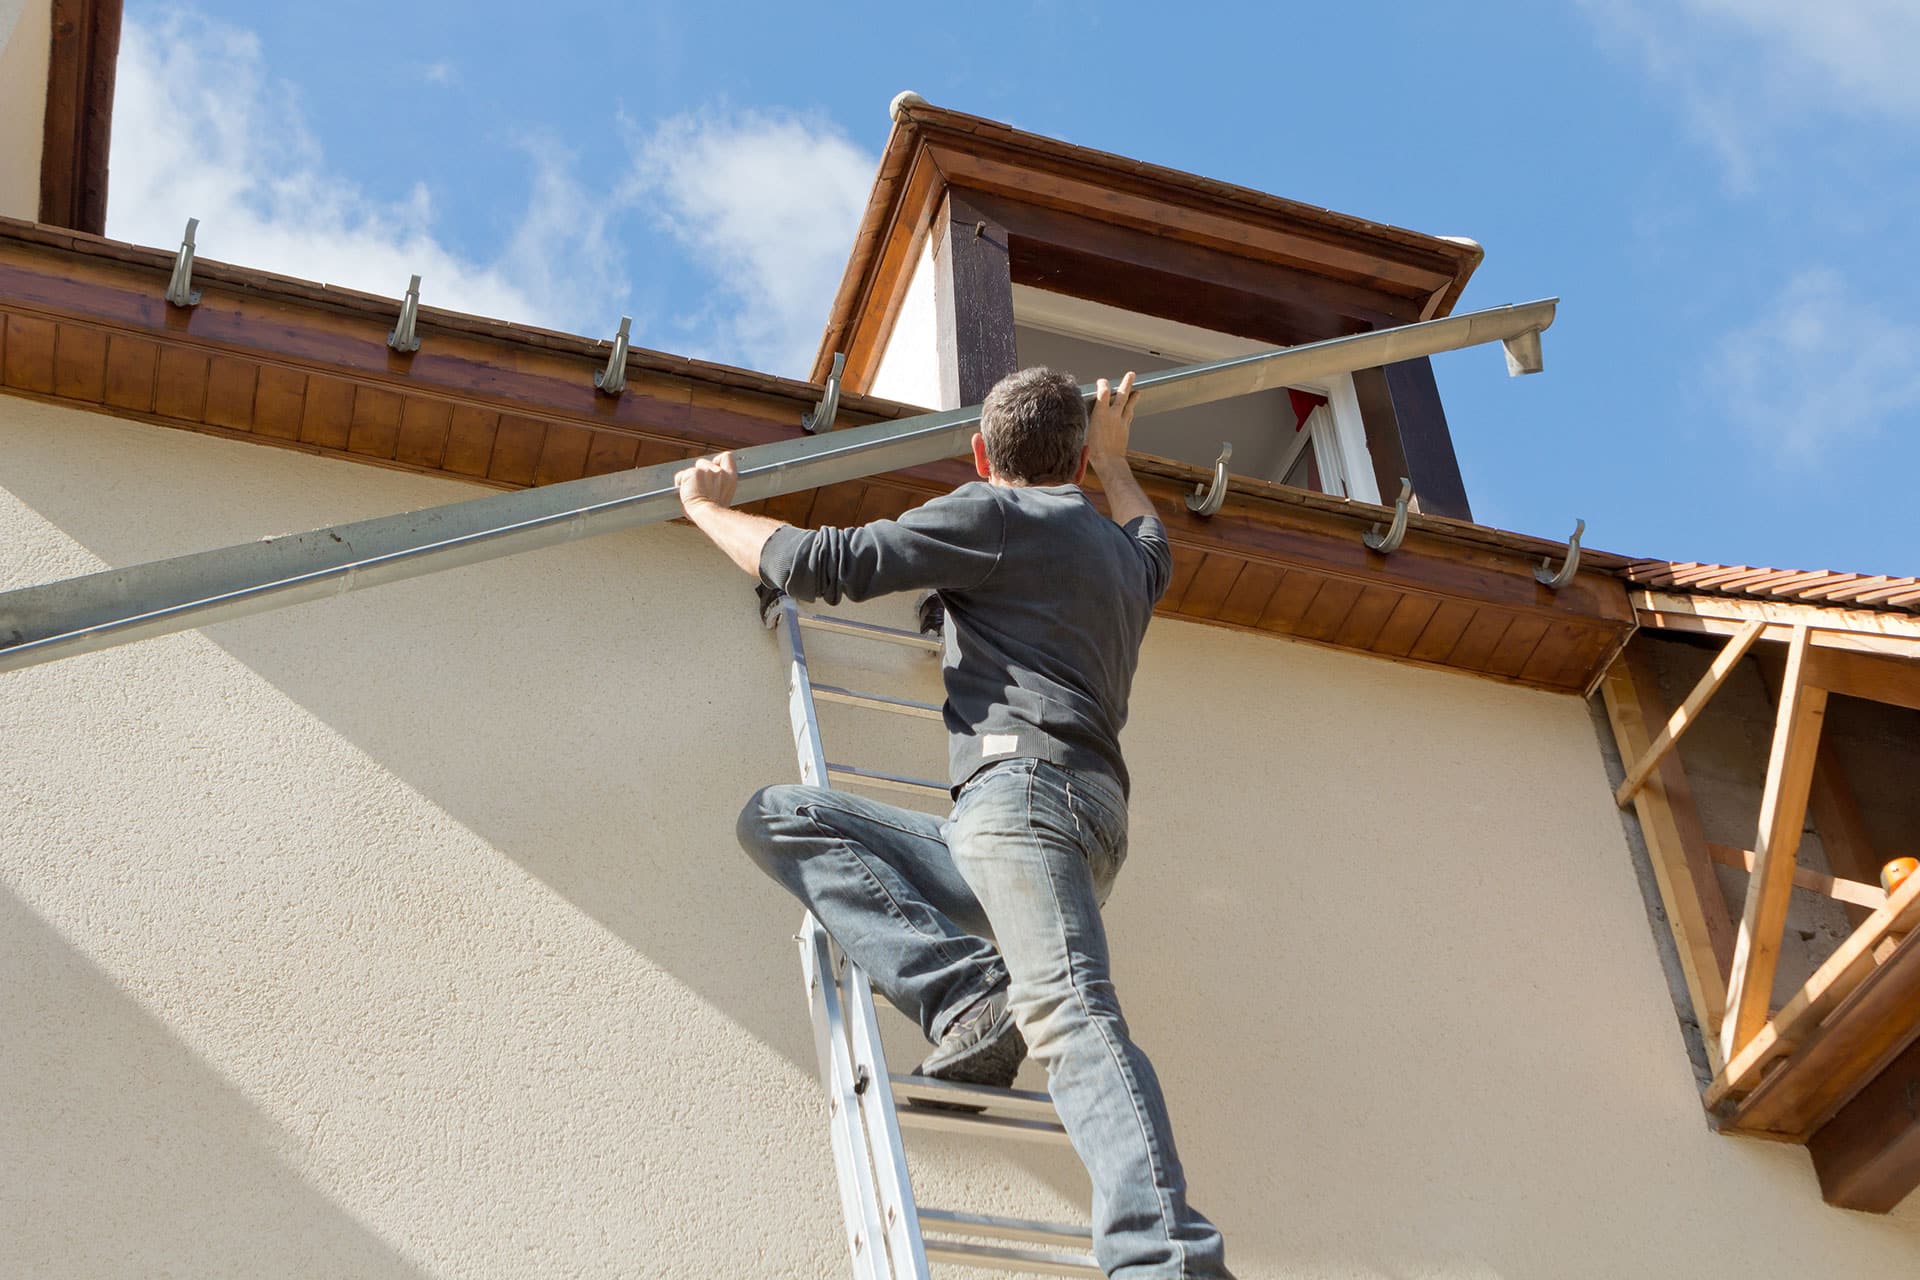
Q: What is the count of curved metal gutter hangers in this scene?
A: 7